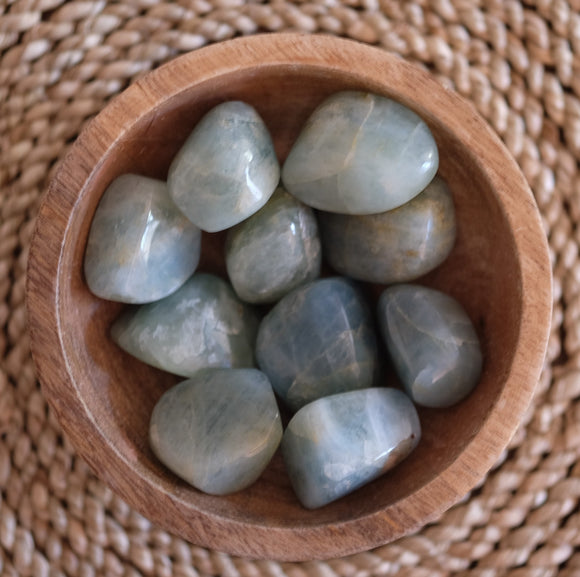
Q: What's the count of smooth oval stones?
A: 10